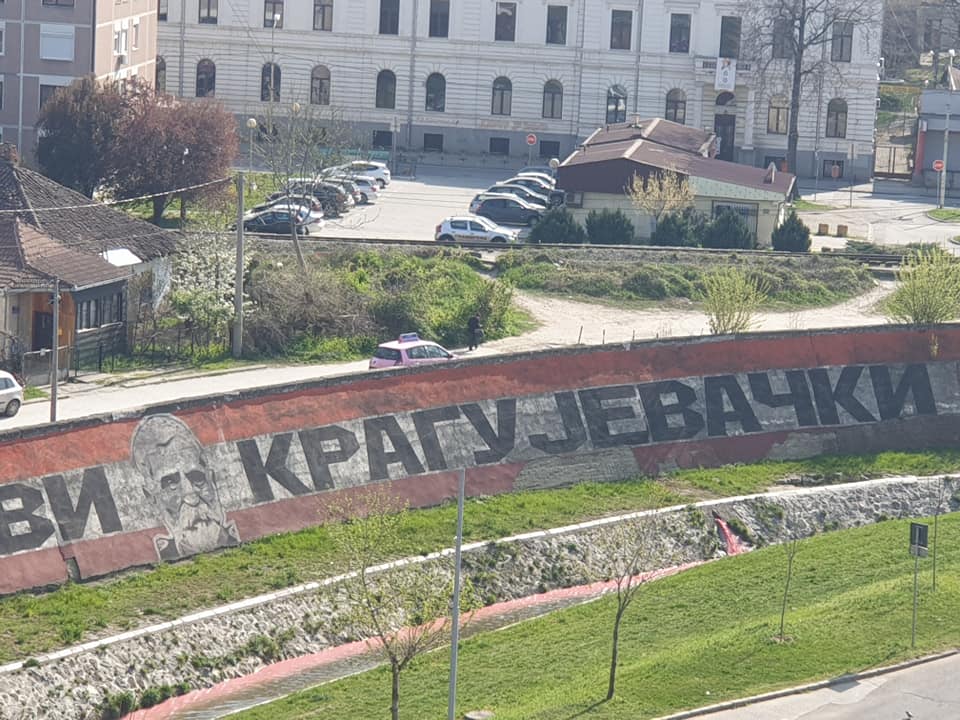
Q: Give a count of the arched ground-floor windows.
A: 12